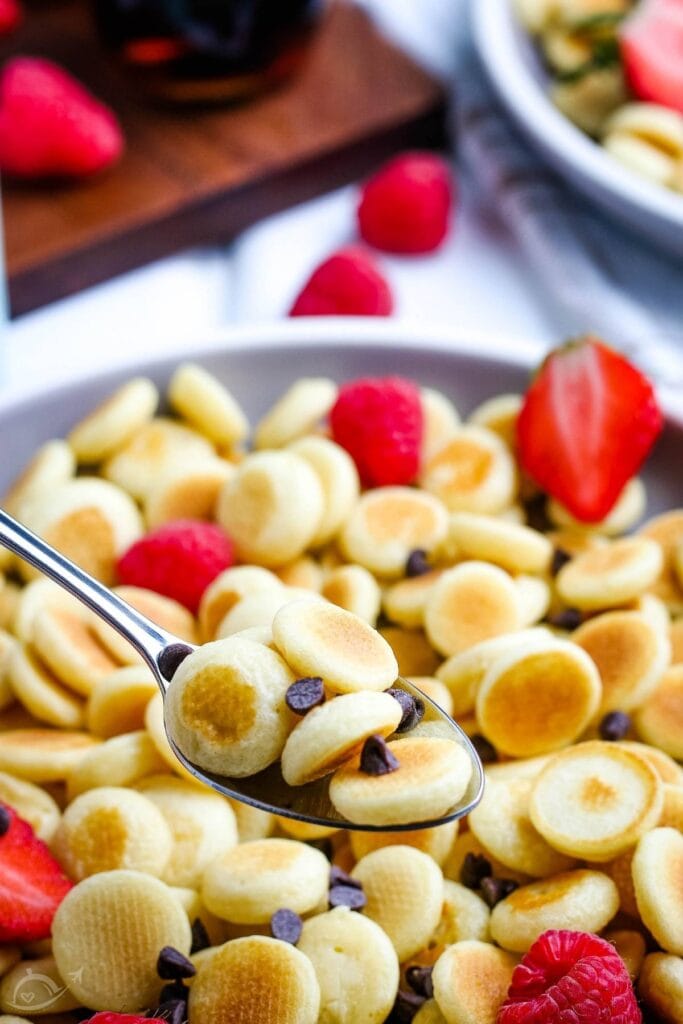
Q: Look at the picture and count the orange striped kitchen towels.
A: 0